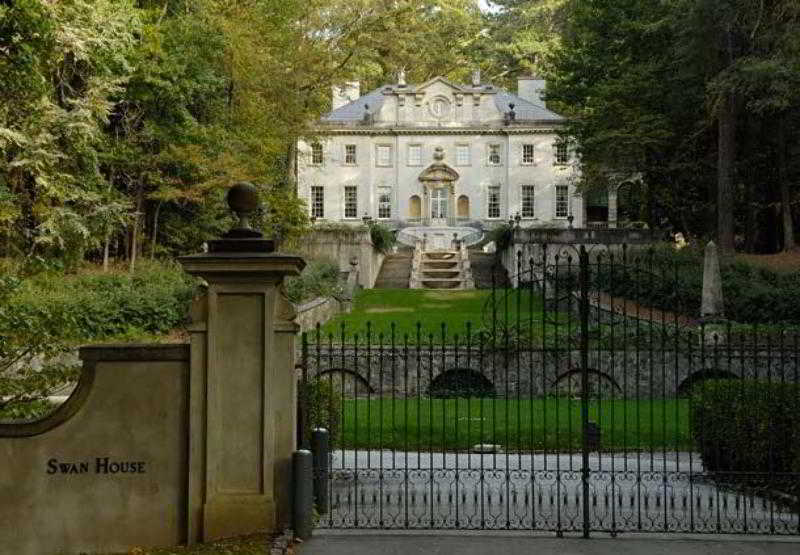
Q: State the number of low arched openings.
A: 4